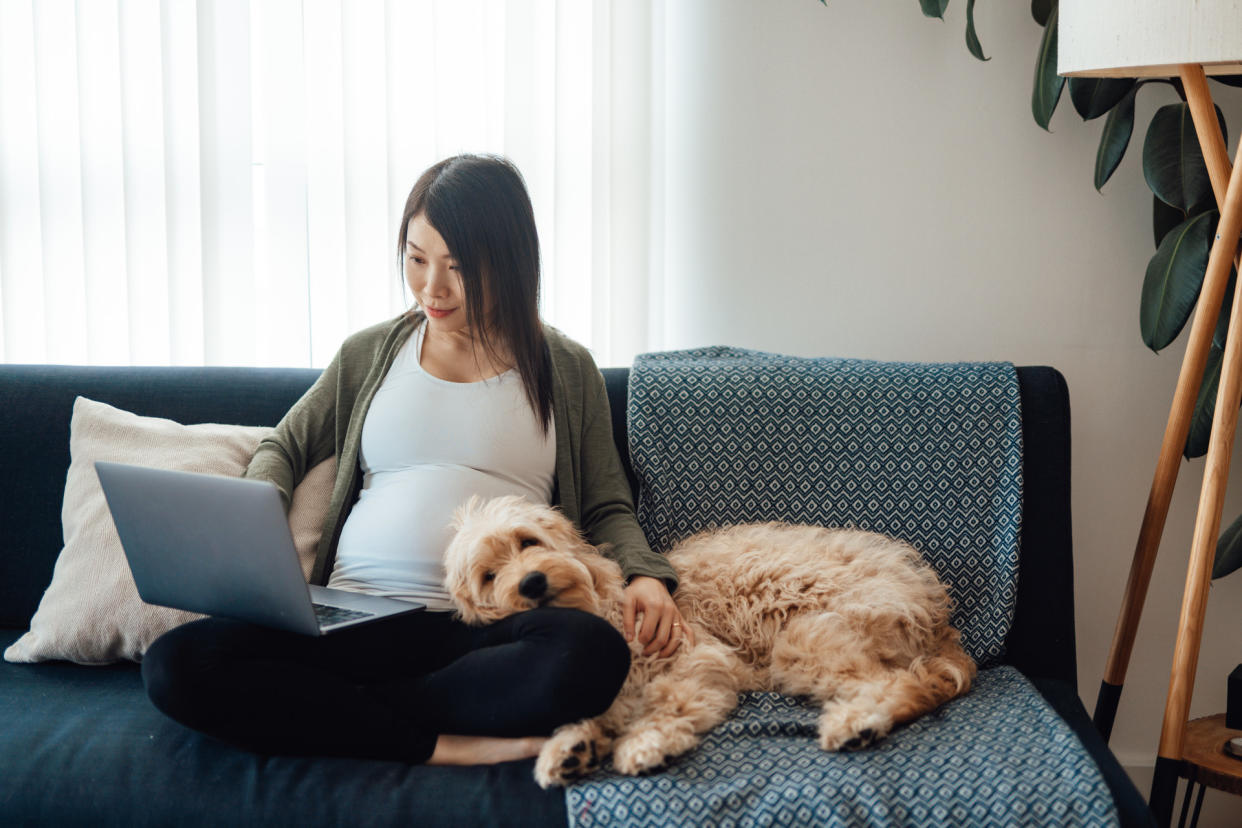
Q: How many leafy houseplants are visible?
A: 1